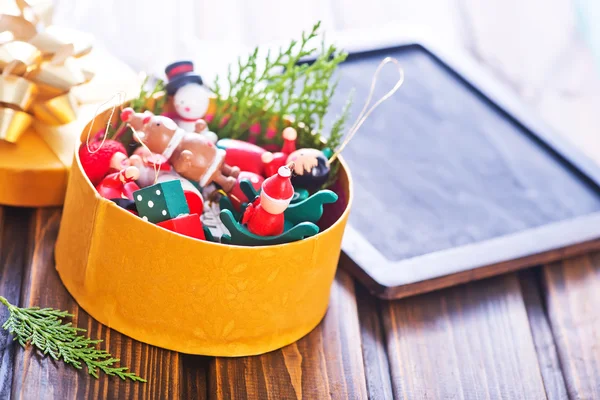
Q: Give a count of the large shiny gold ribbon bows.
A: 1